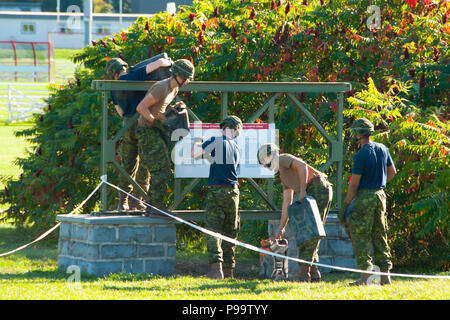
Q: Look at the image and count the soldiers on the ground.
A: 3